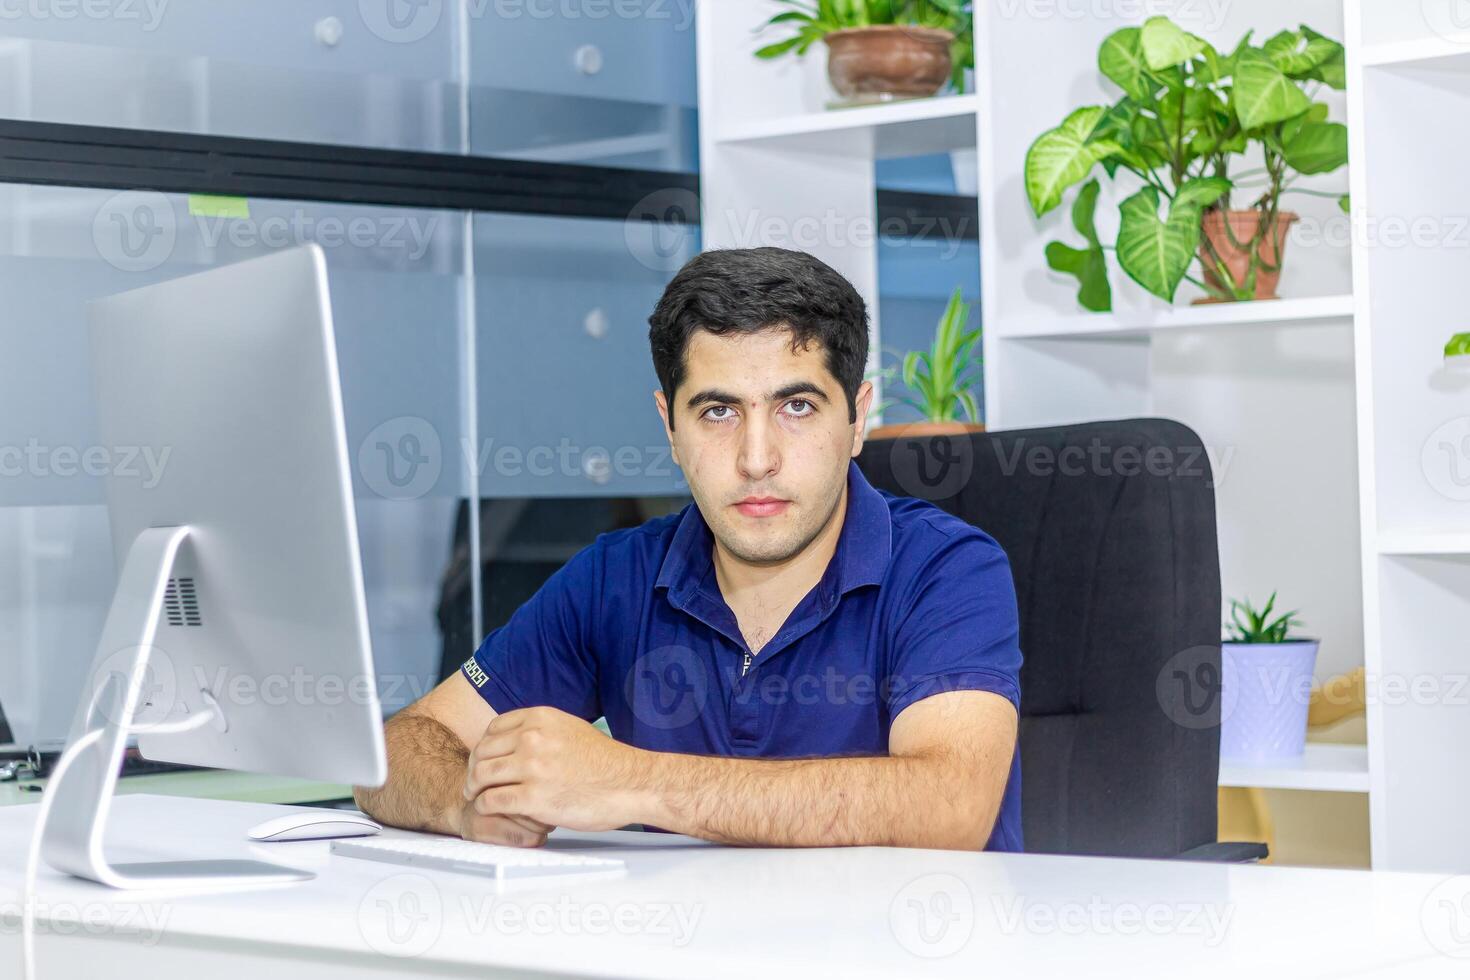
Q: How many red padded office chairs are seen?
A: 0